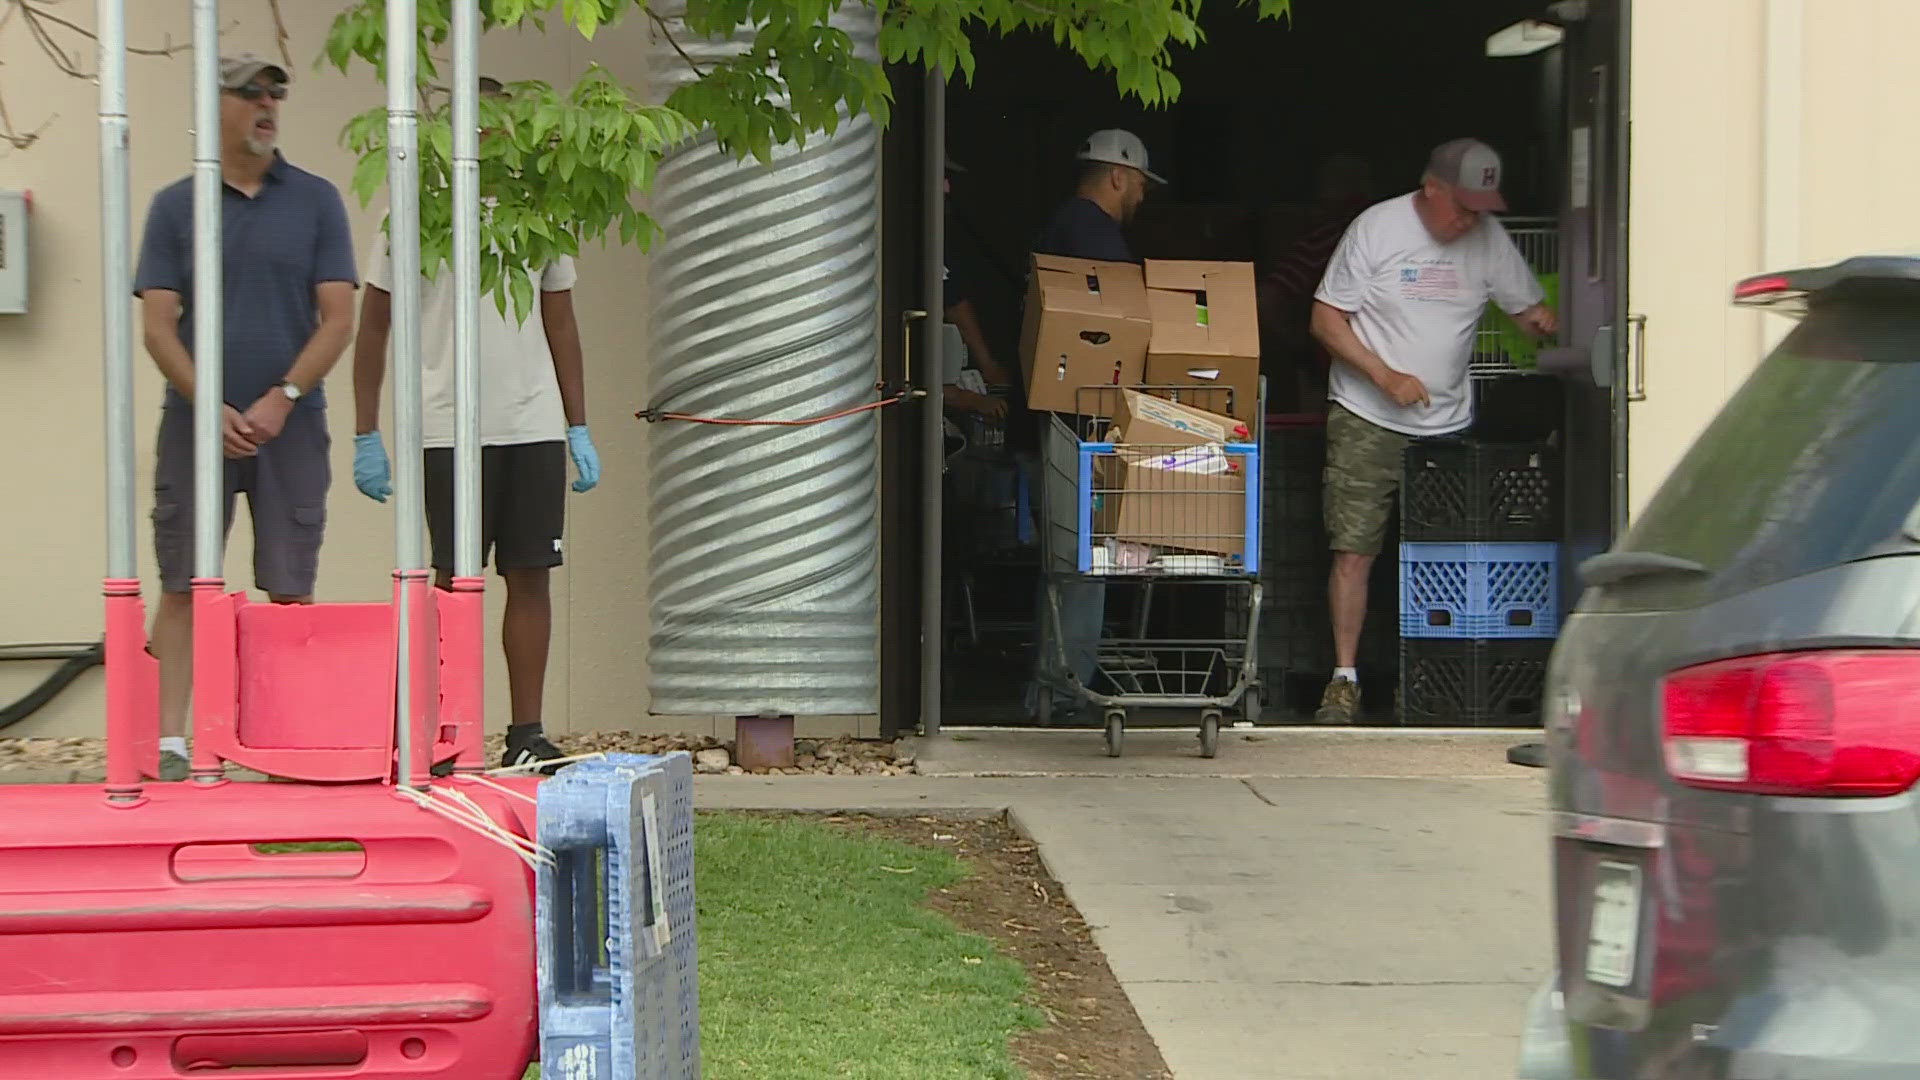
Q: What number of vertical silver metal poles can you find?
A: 4